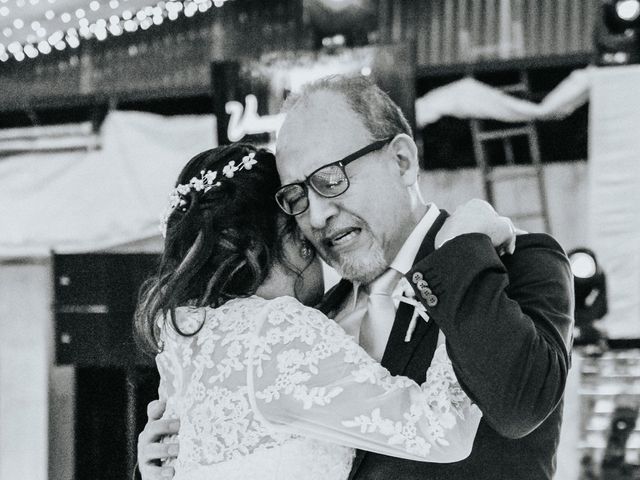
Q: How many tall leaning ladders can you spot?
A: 1